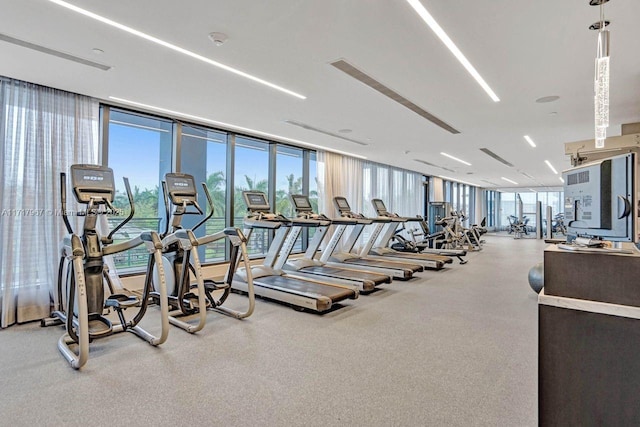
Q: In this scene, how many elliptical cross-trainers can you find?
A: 2